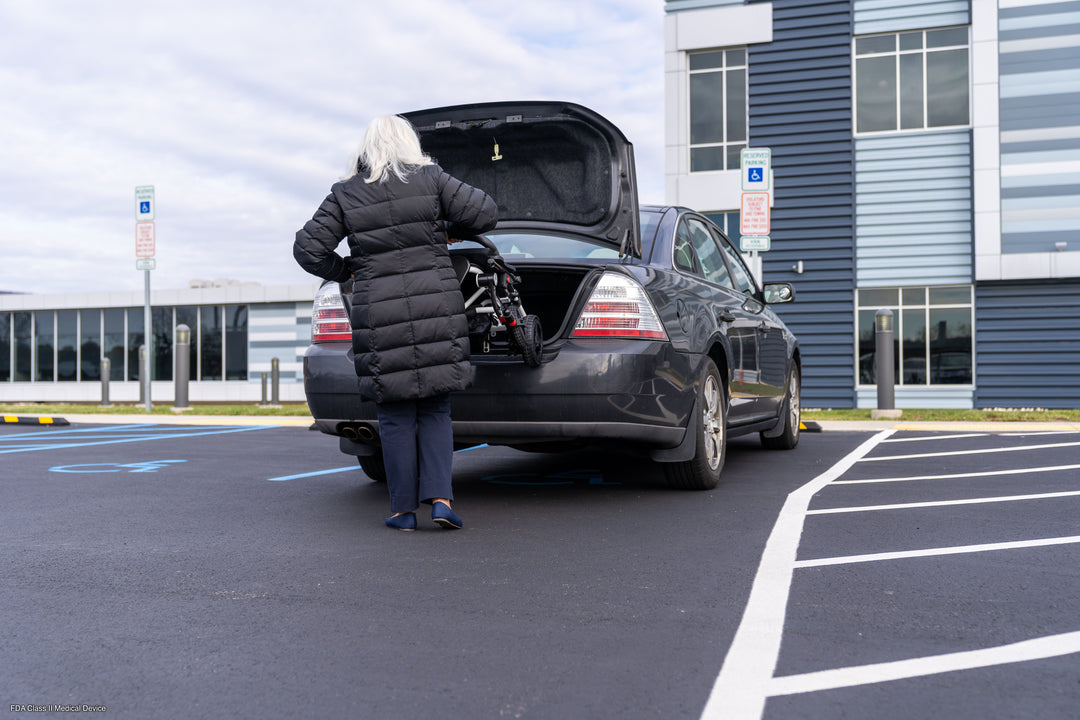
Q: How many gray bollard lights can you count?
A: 6